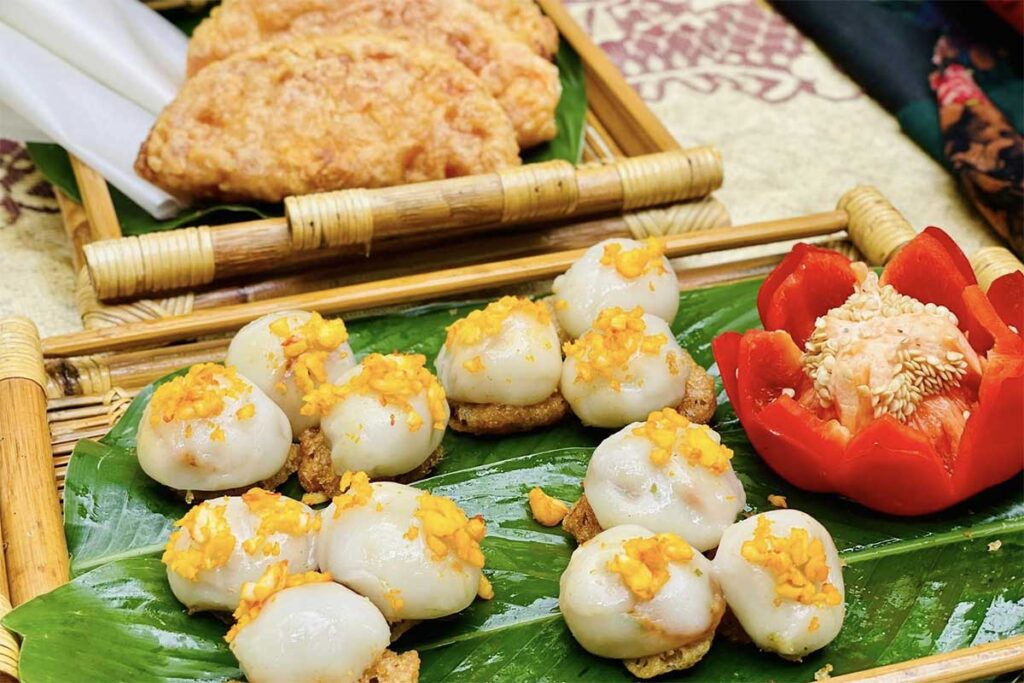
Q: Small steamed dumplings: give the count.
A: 12